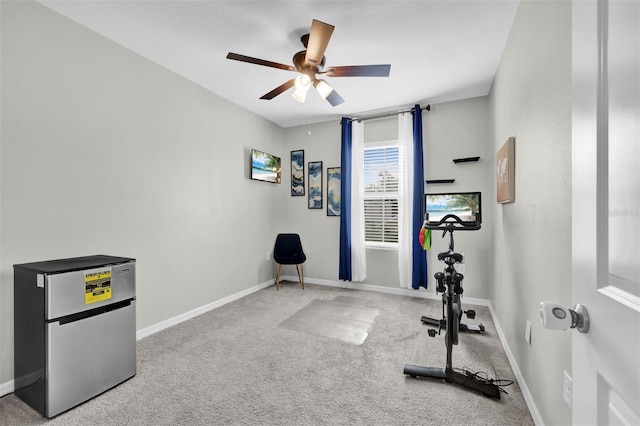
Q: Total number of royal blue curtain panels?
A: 2